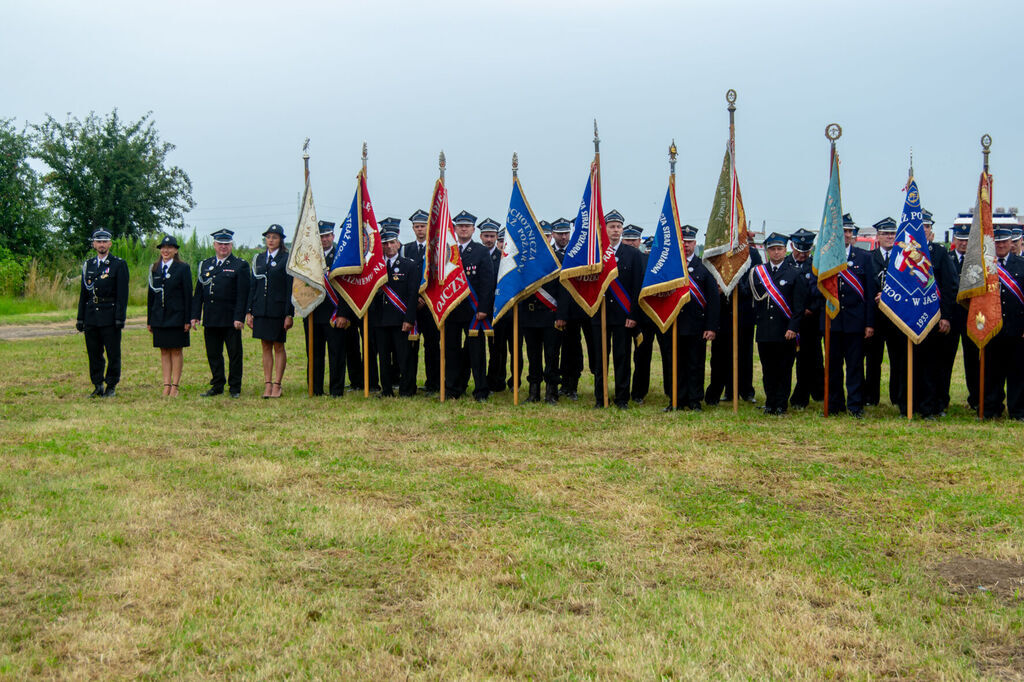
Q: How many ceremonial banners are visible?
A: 10